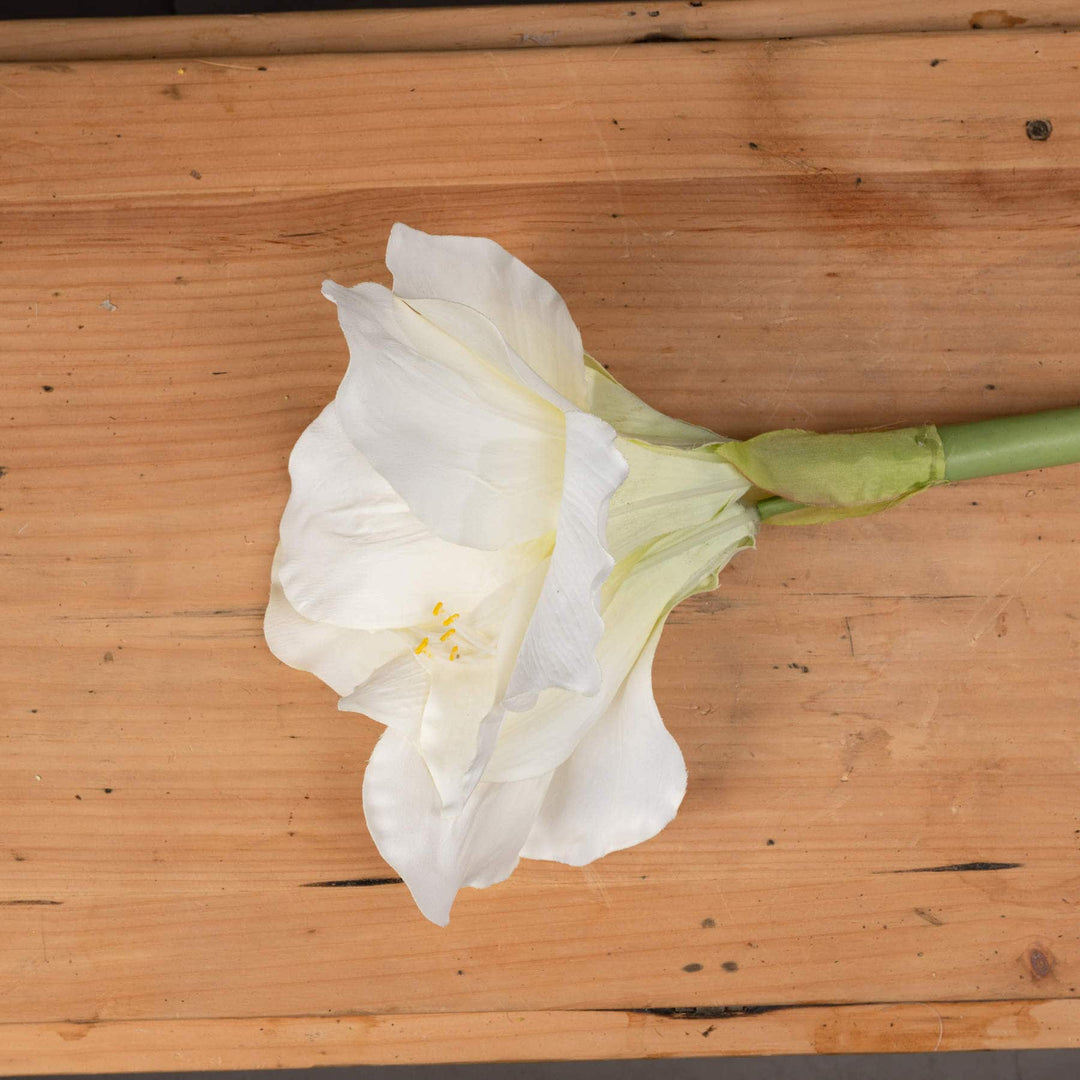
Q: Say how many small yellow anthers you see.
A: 5